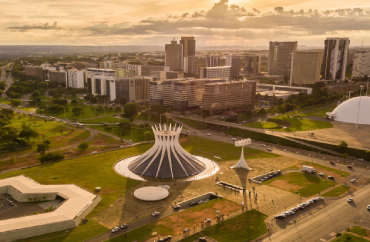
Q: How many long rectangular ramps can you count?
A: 3